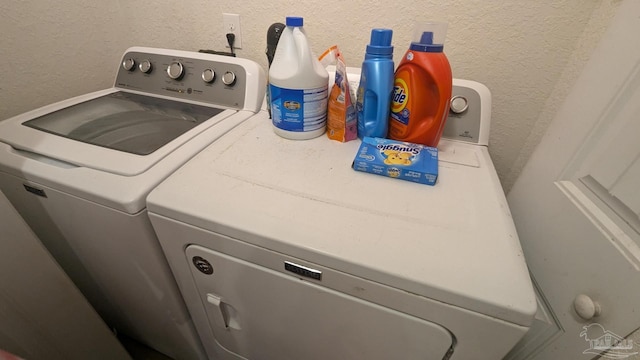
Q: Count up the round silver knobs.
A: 6